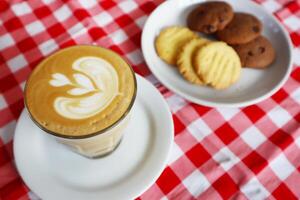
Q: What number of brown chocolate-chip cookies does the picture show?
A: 3